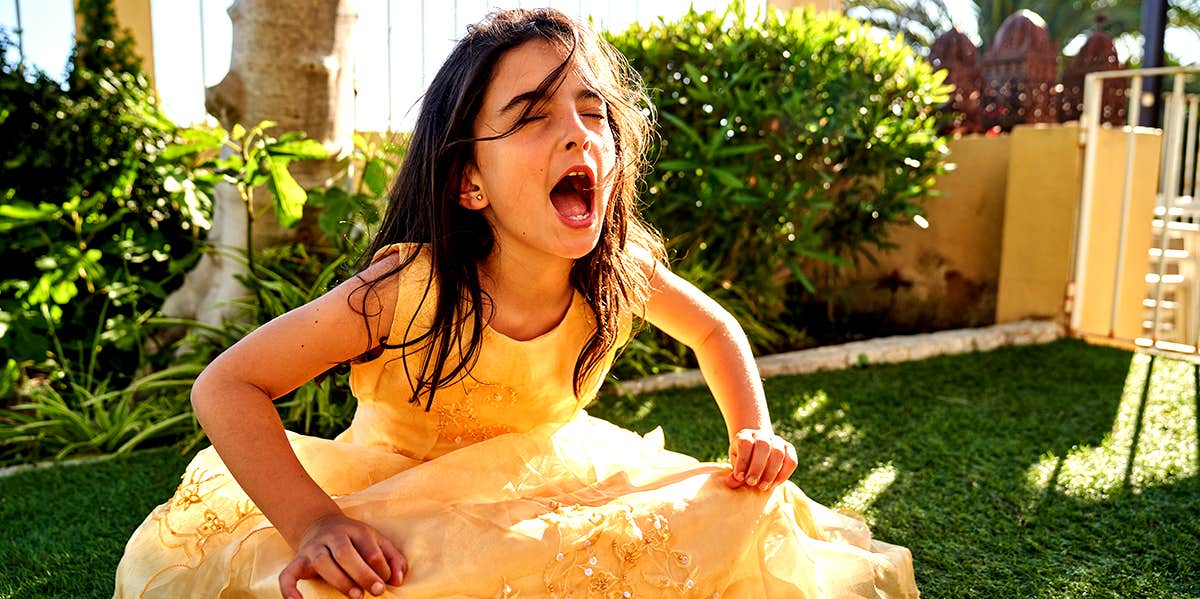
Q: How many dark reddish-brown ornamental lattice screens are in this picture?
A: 3